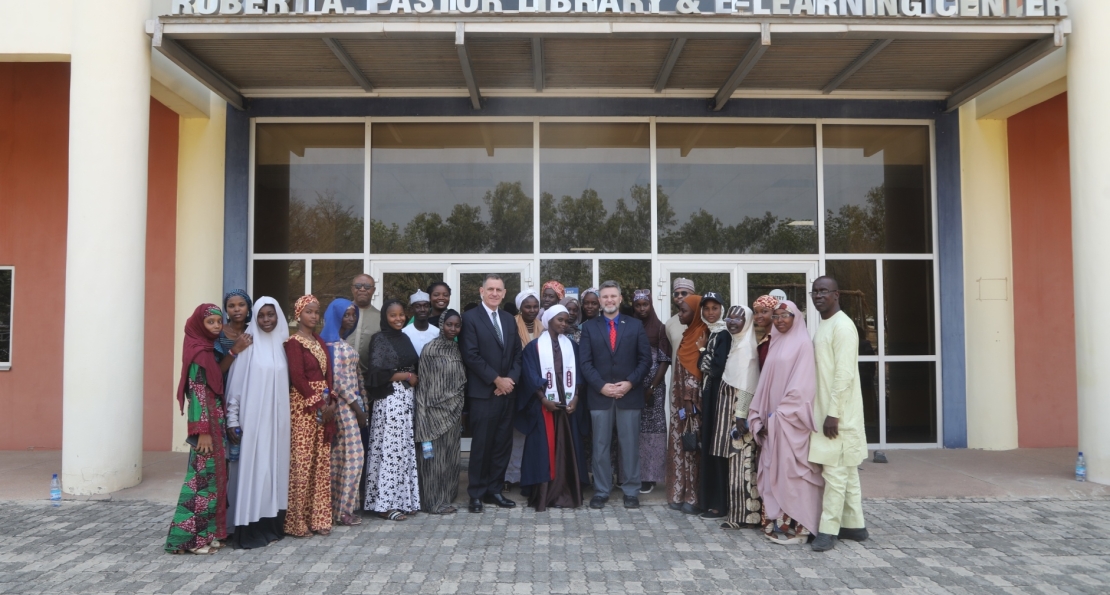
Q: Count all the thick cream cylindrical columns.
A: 2